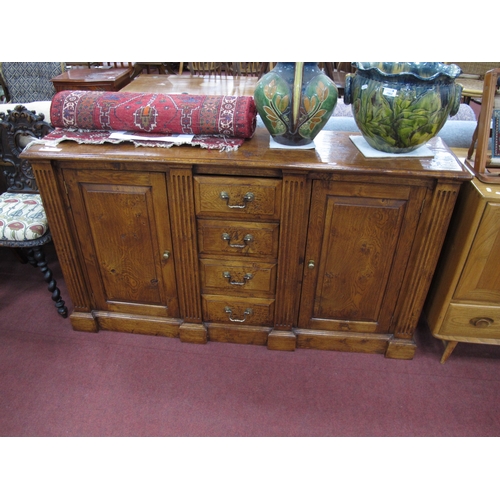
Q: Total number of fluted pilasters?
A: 4